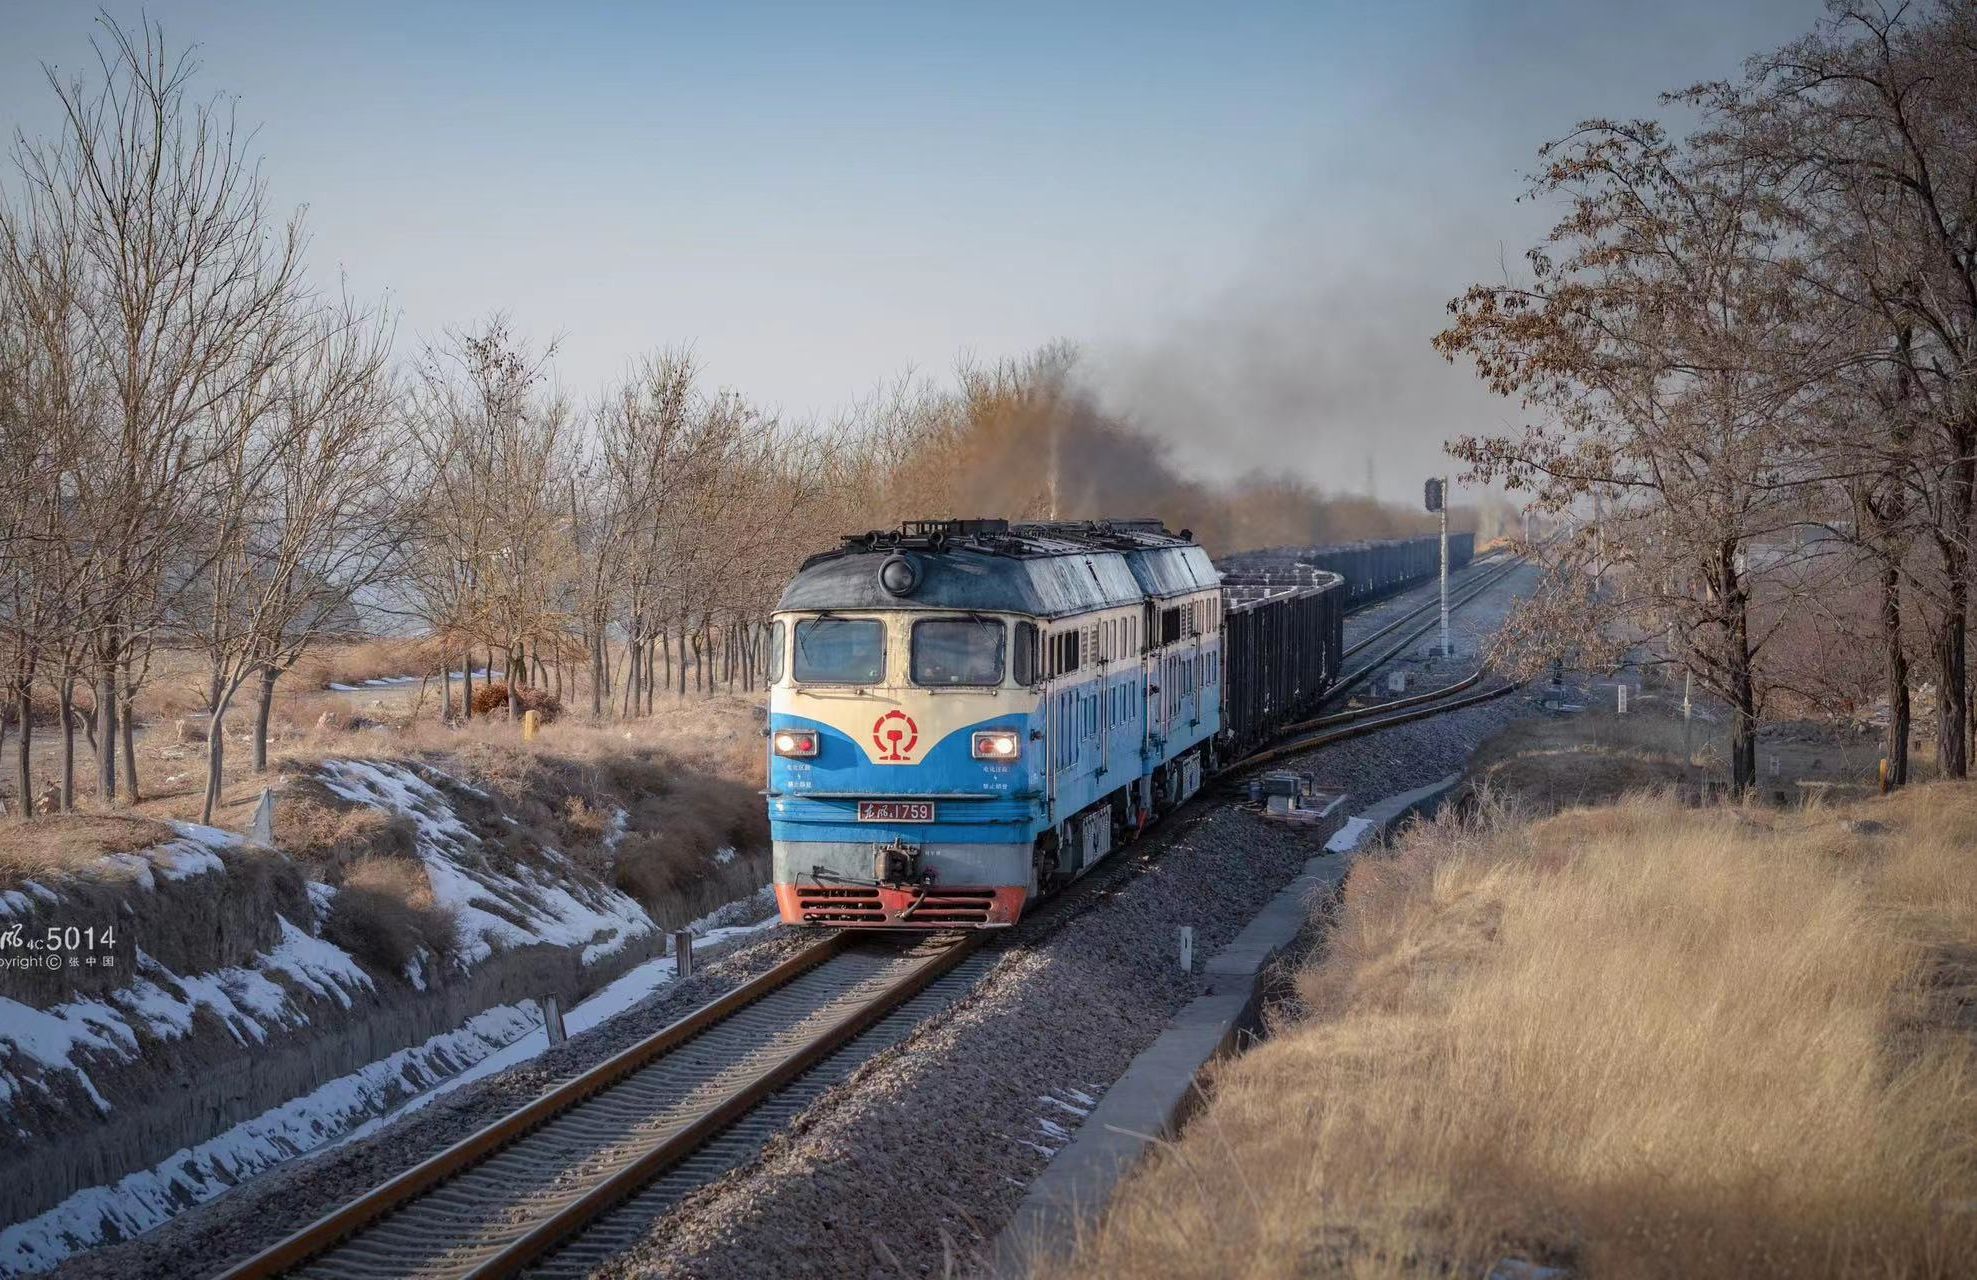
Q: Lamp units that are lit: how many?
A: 2